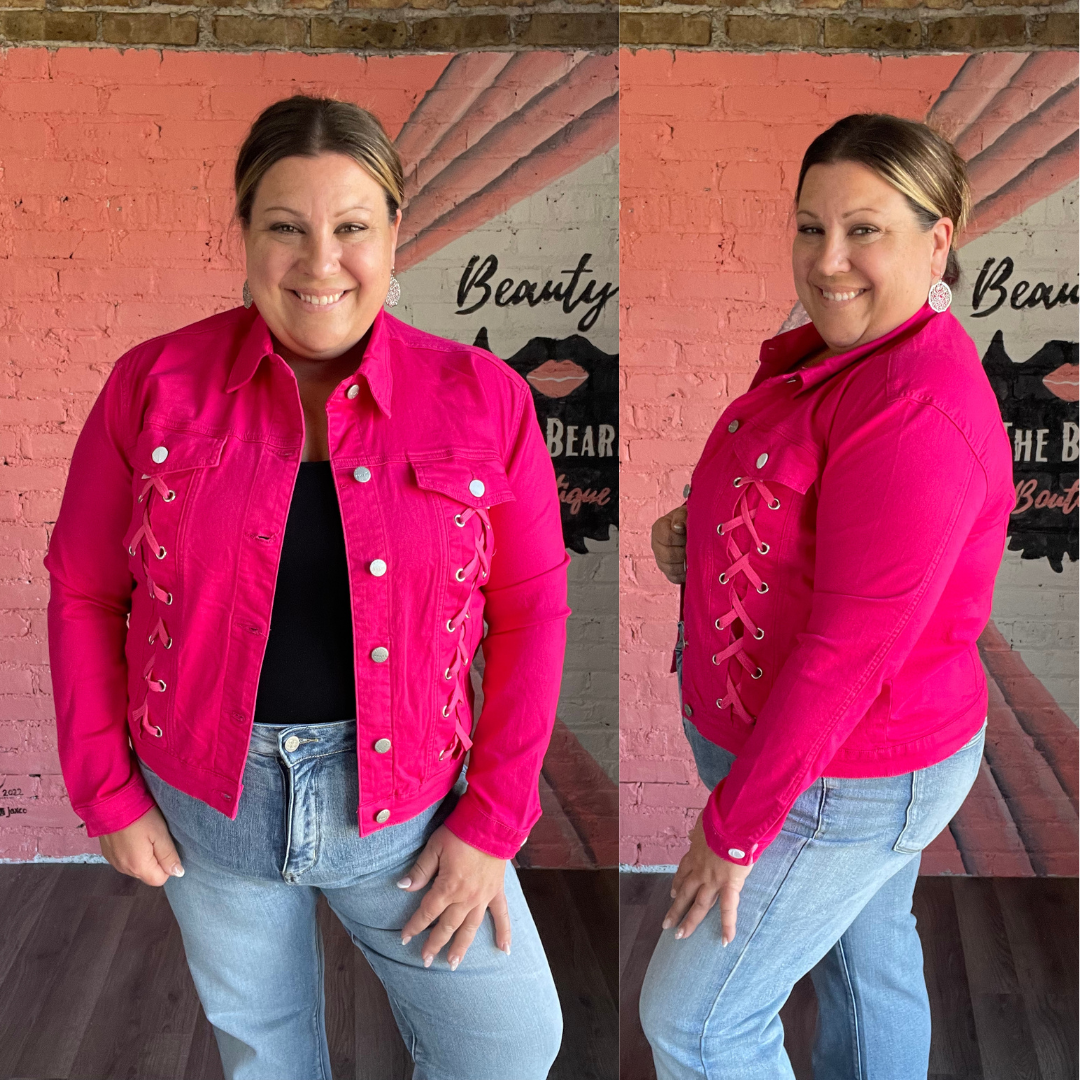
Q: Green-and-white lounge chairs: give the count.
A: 0